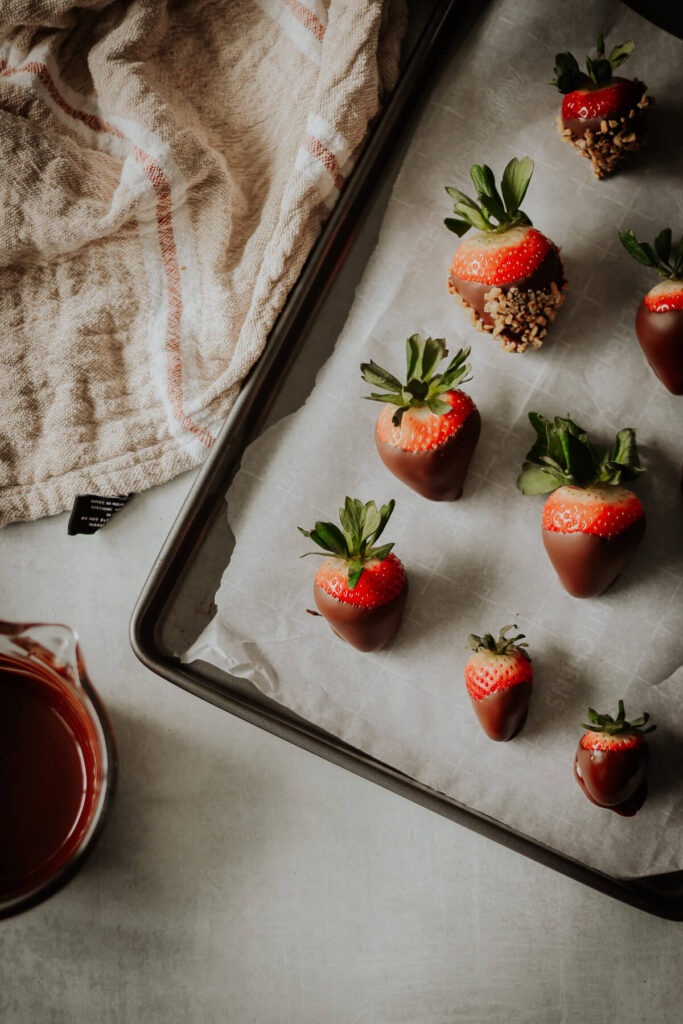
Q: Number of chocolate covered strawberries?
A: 8